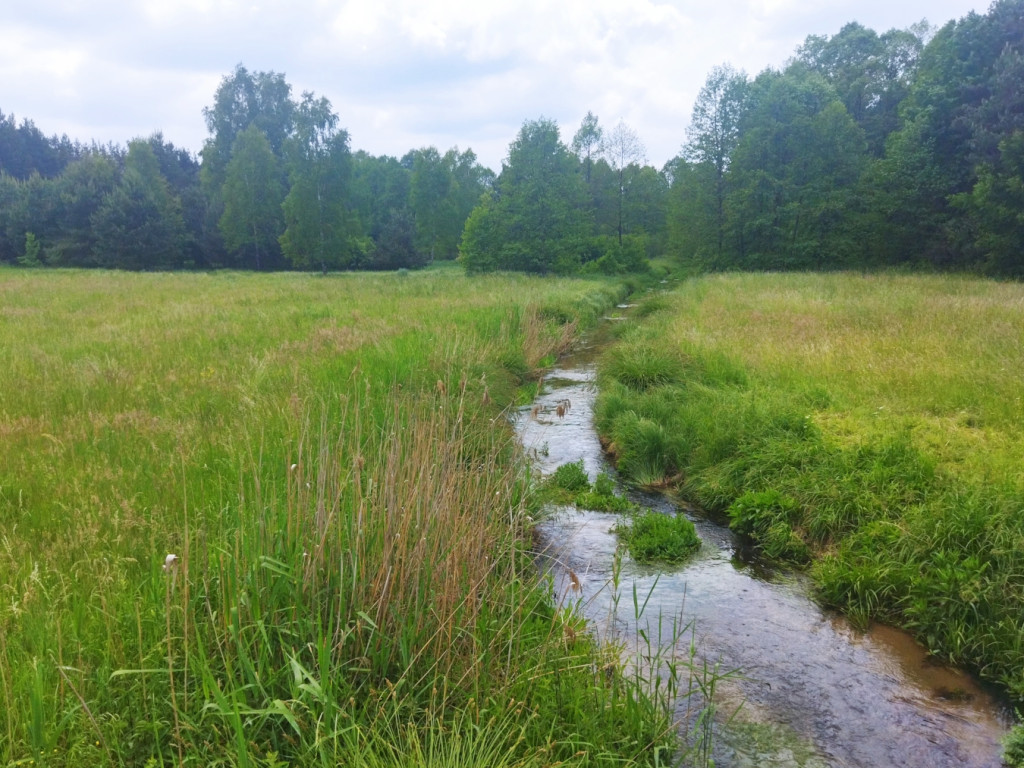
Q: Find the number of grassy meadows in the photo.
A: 2